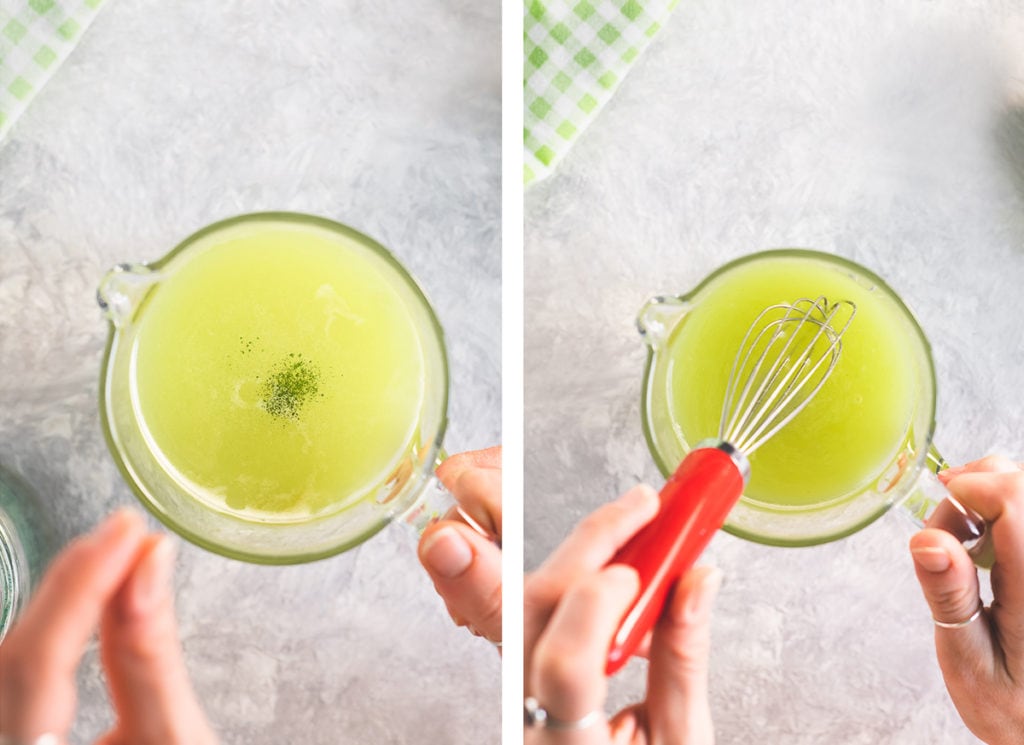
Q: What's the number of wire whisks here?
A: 1